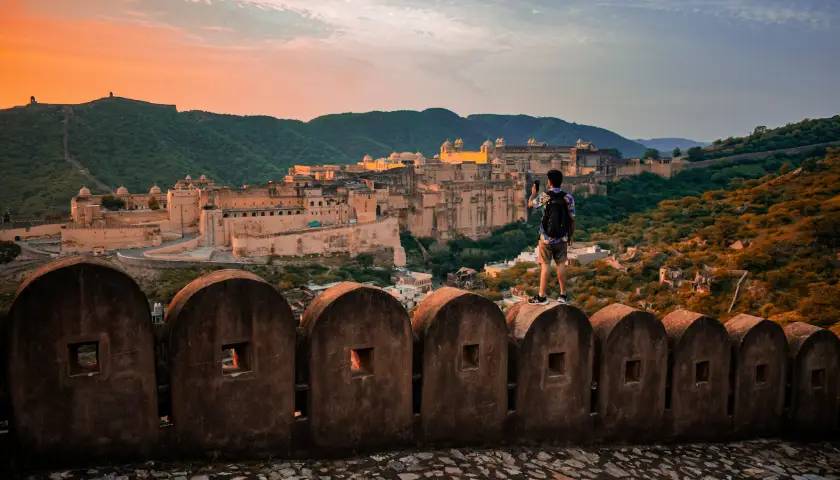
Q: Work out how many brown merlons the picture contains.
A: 9